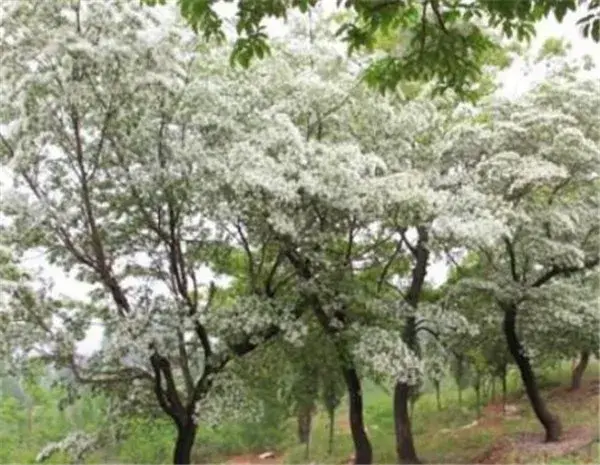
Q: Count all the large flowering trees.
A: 4